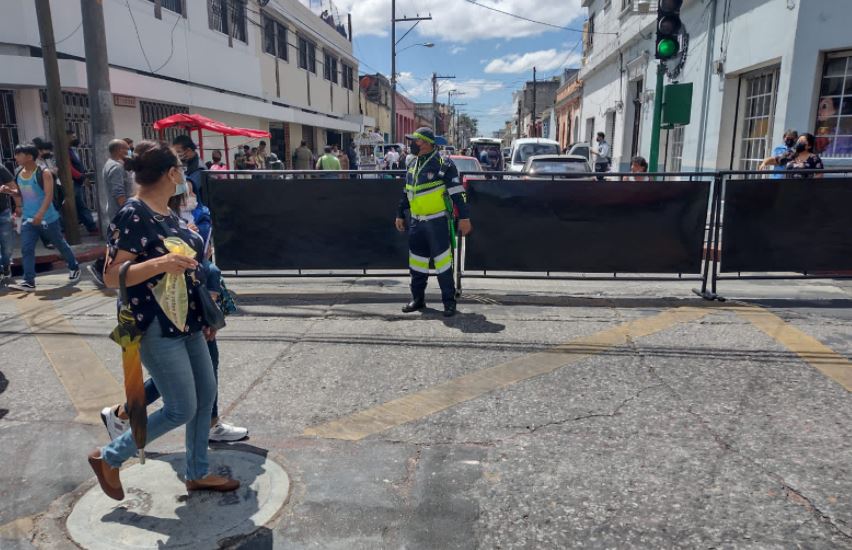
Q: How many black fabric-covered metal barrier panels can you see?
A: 3